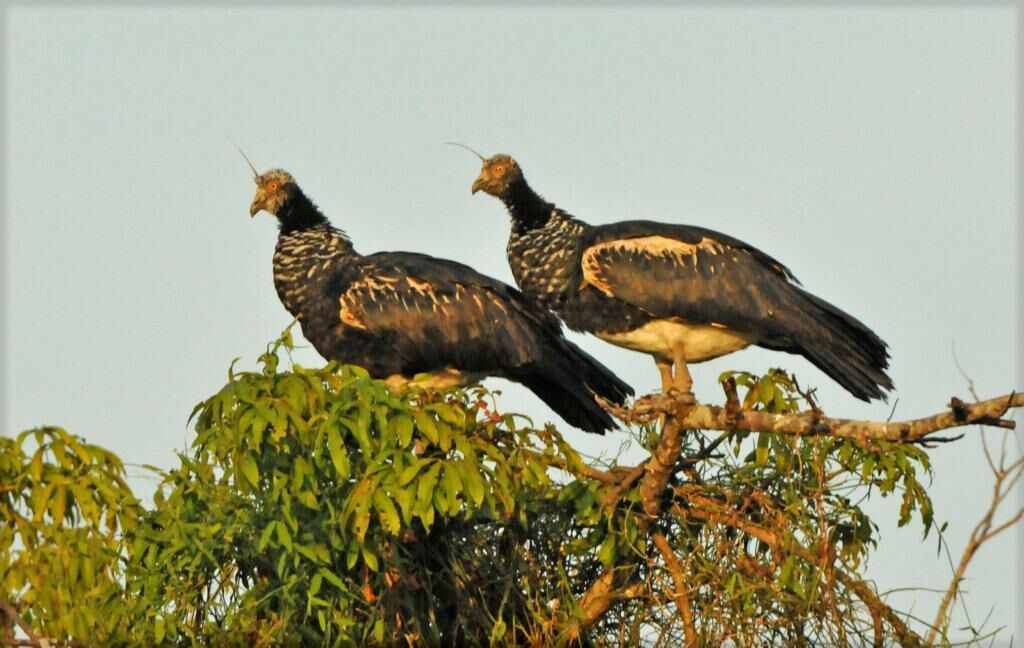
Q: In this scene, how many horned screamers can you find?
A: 2